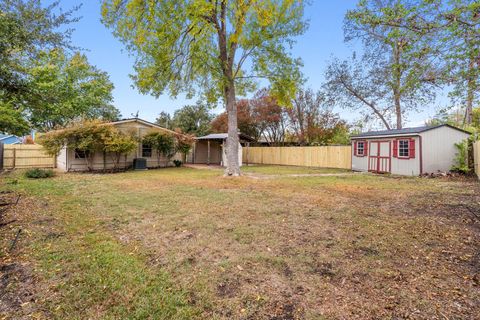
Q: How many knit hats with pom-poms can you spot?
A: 0